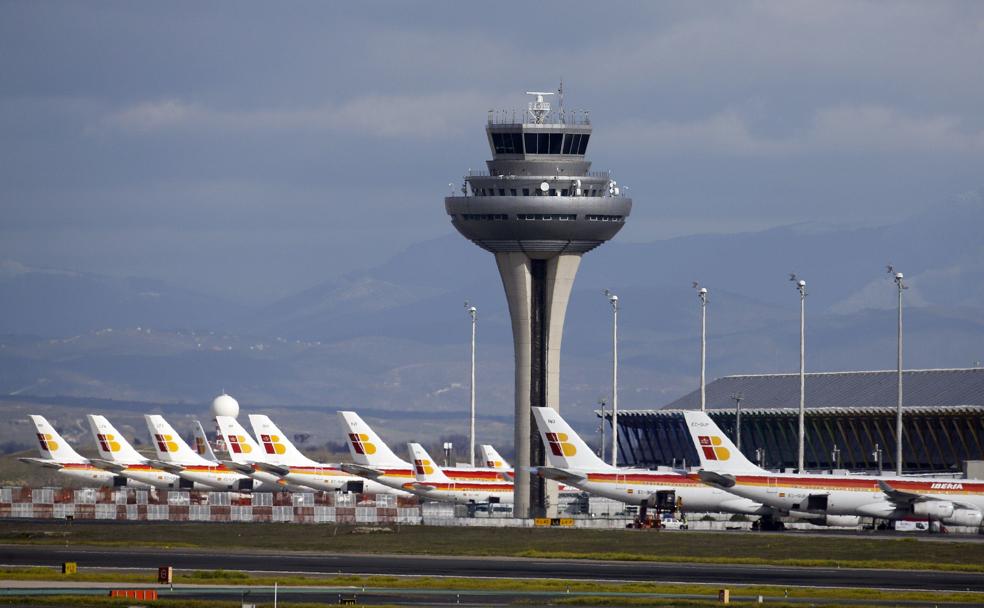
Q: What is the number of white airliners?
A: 11